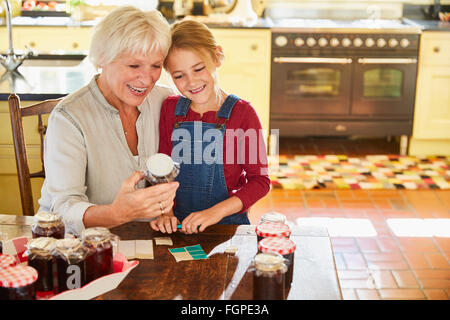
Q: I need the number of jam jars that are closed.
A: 11